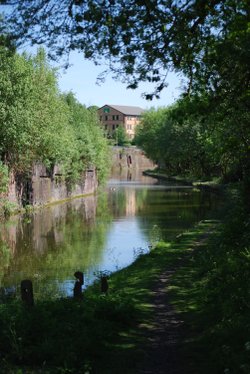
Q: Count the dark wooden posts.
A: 3